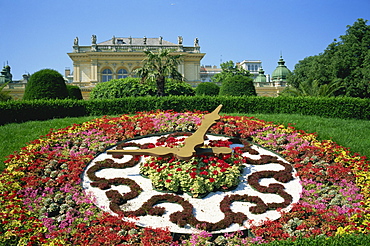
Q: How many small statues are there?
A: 8